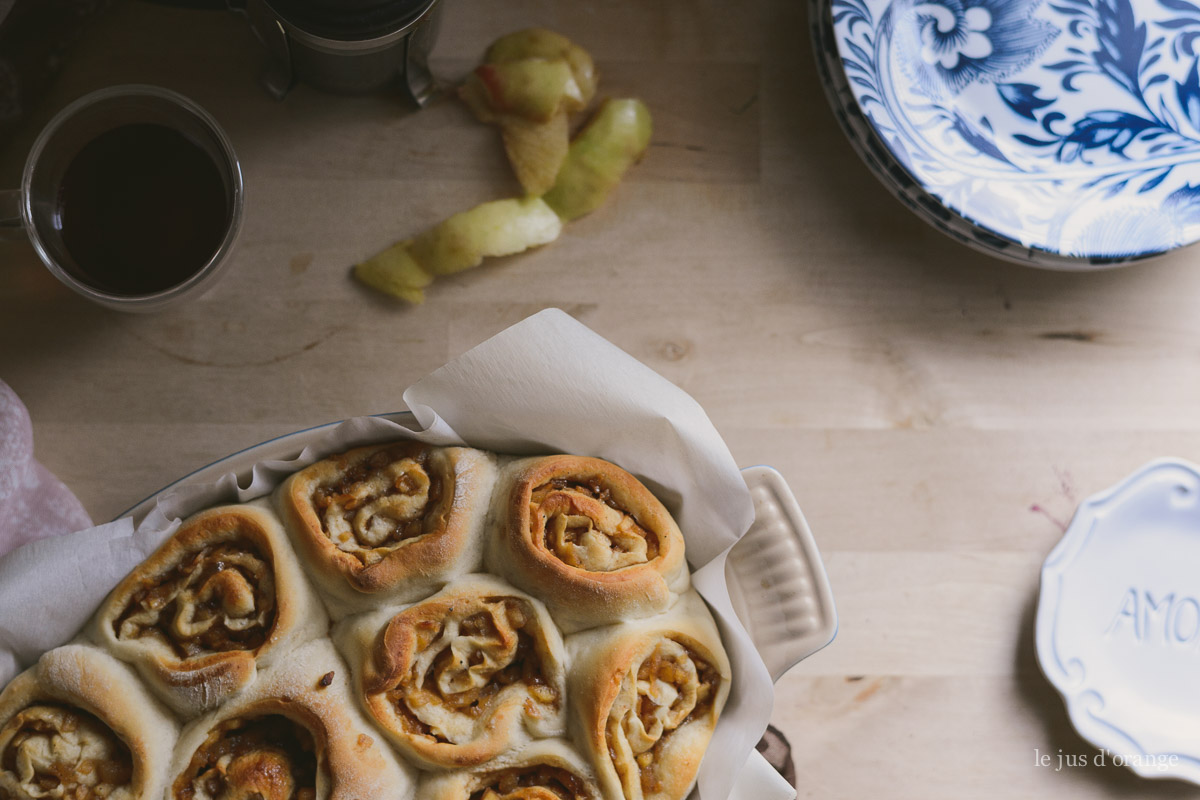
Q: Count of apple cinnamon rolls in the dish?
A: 8